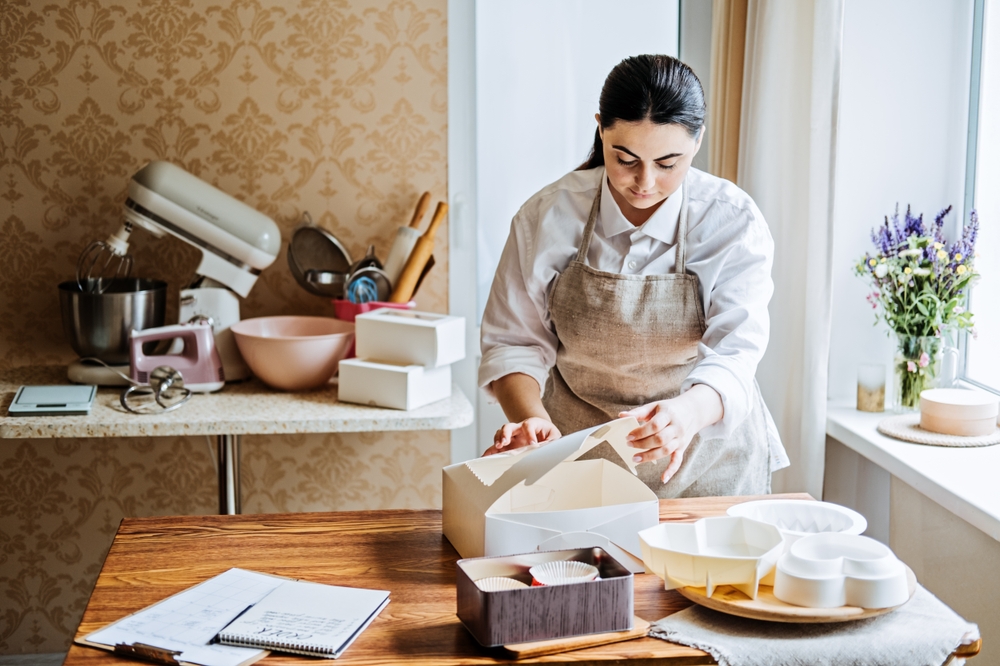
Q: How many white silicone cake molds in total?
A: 3